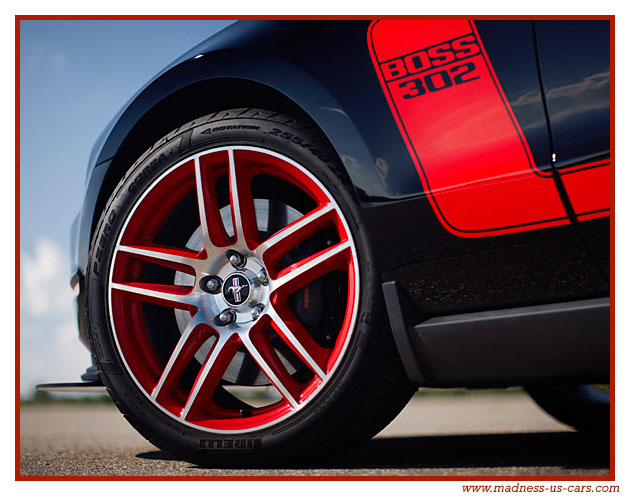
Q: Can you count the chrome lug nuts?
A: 5